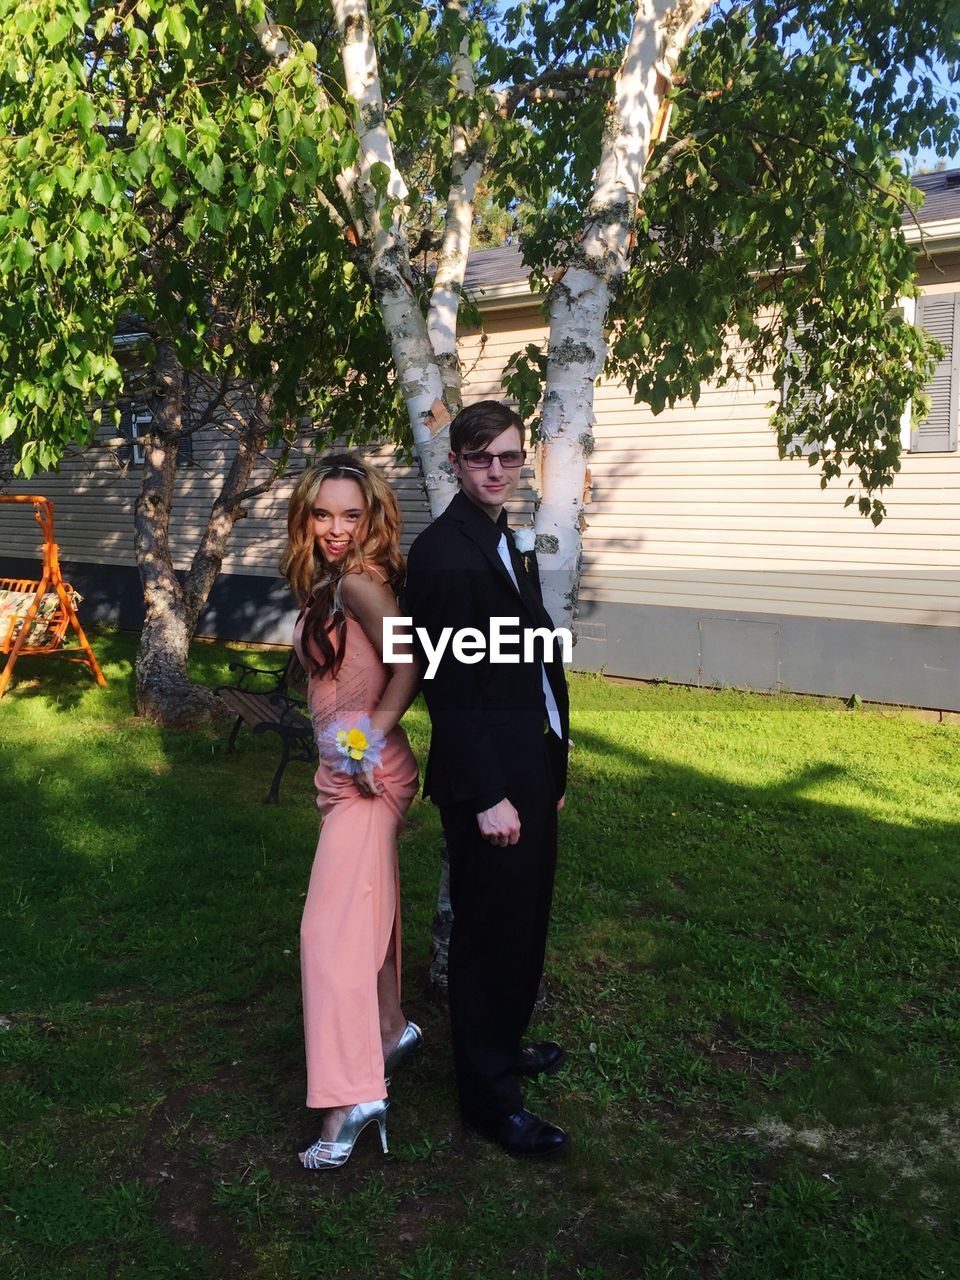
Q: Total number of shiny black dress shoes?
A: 2